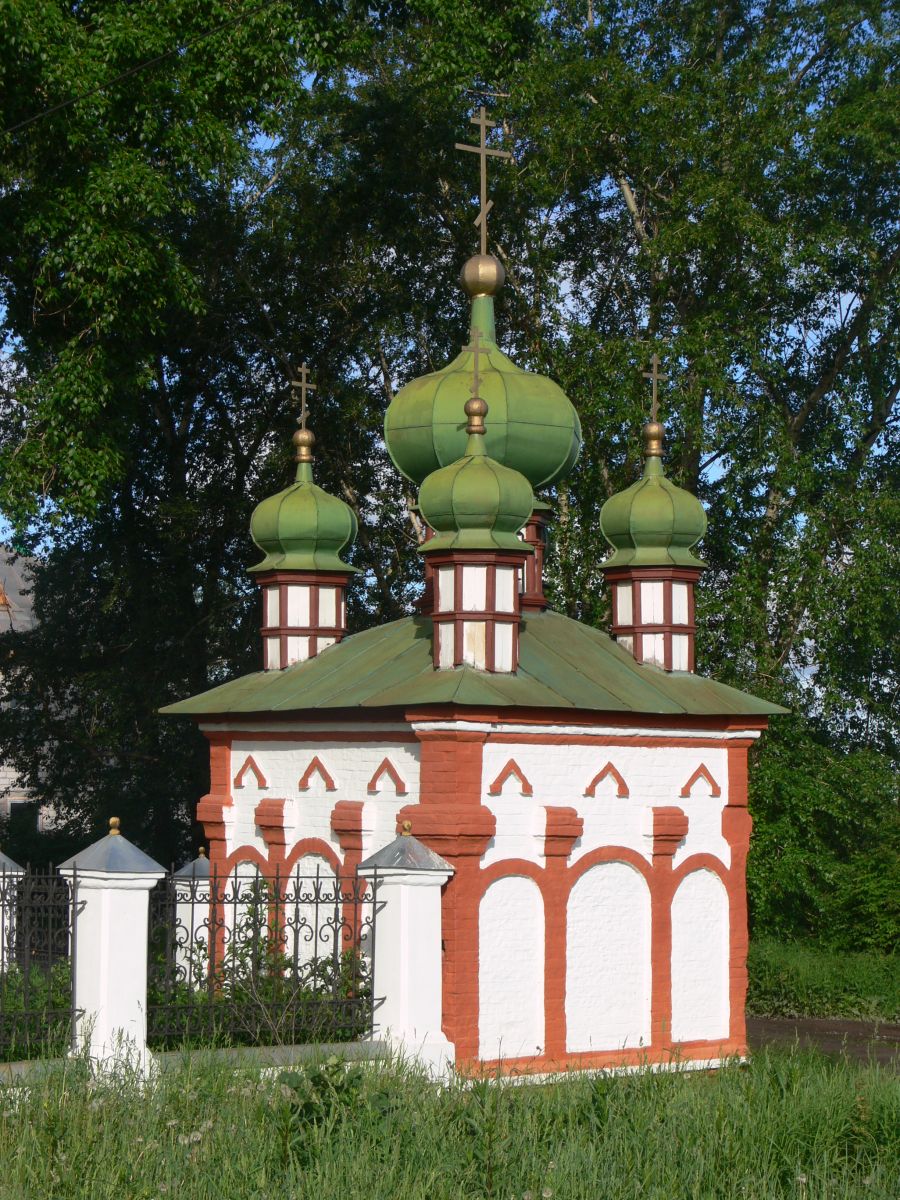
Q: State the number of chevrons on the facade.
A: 6